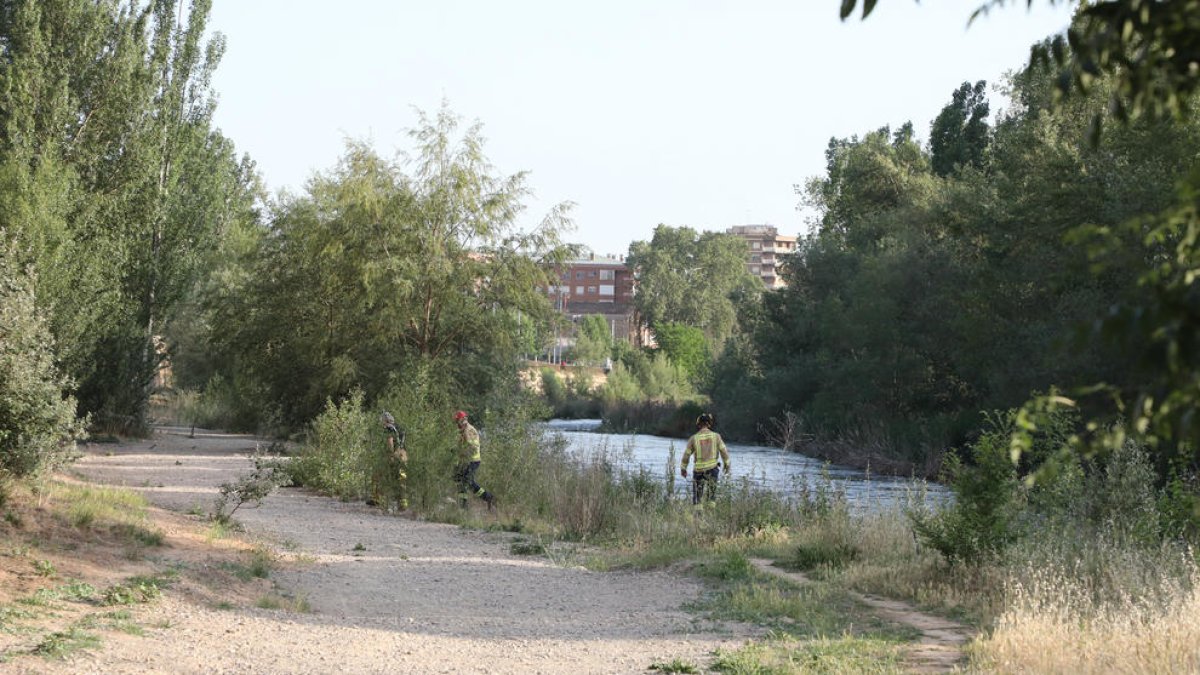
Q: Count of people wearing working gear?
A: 3